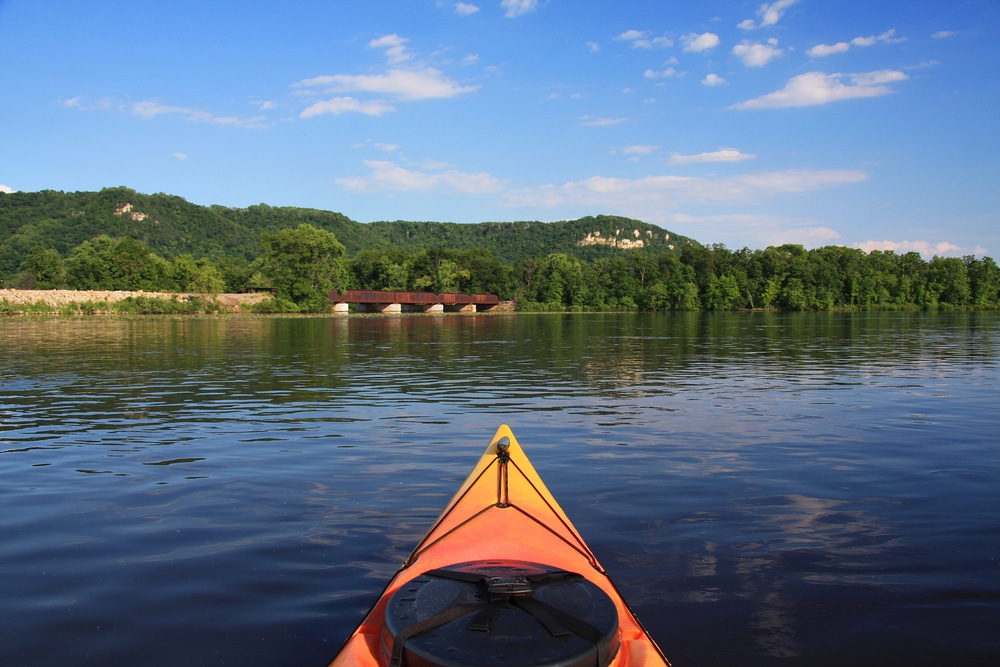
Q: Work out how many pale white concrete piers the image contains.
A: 4